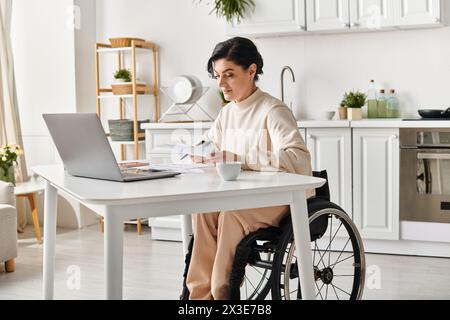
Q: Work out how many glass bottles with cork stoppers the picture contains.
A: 3